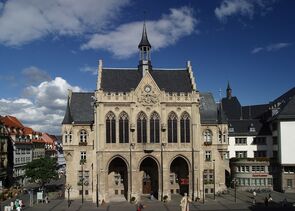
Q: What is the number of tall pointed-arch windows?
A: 6